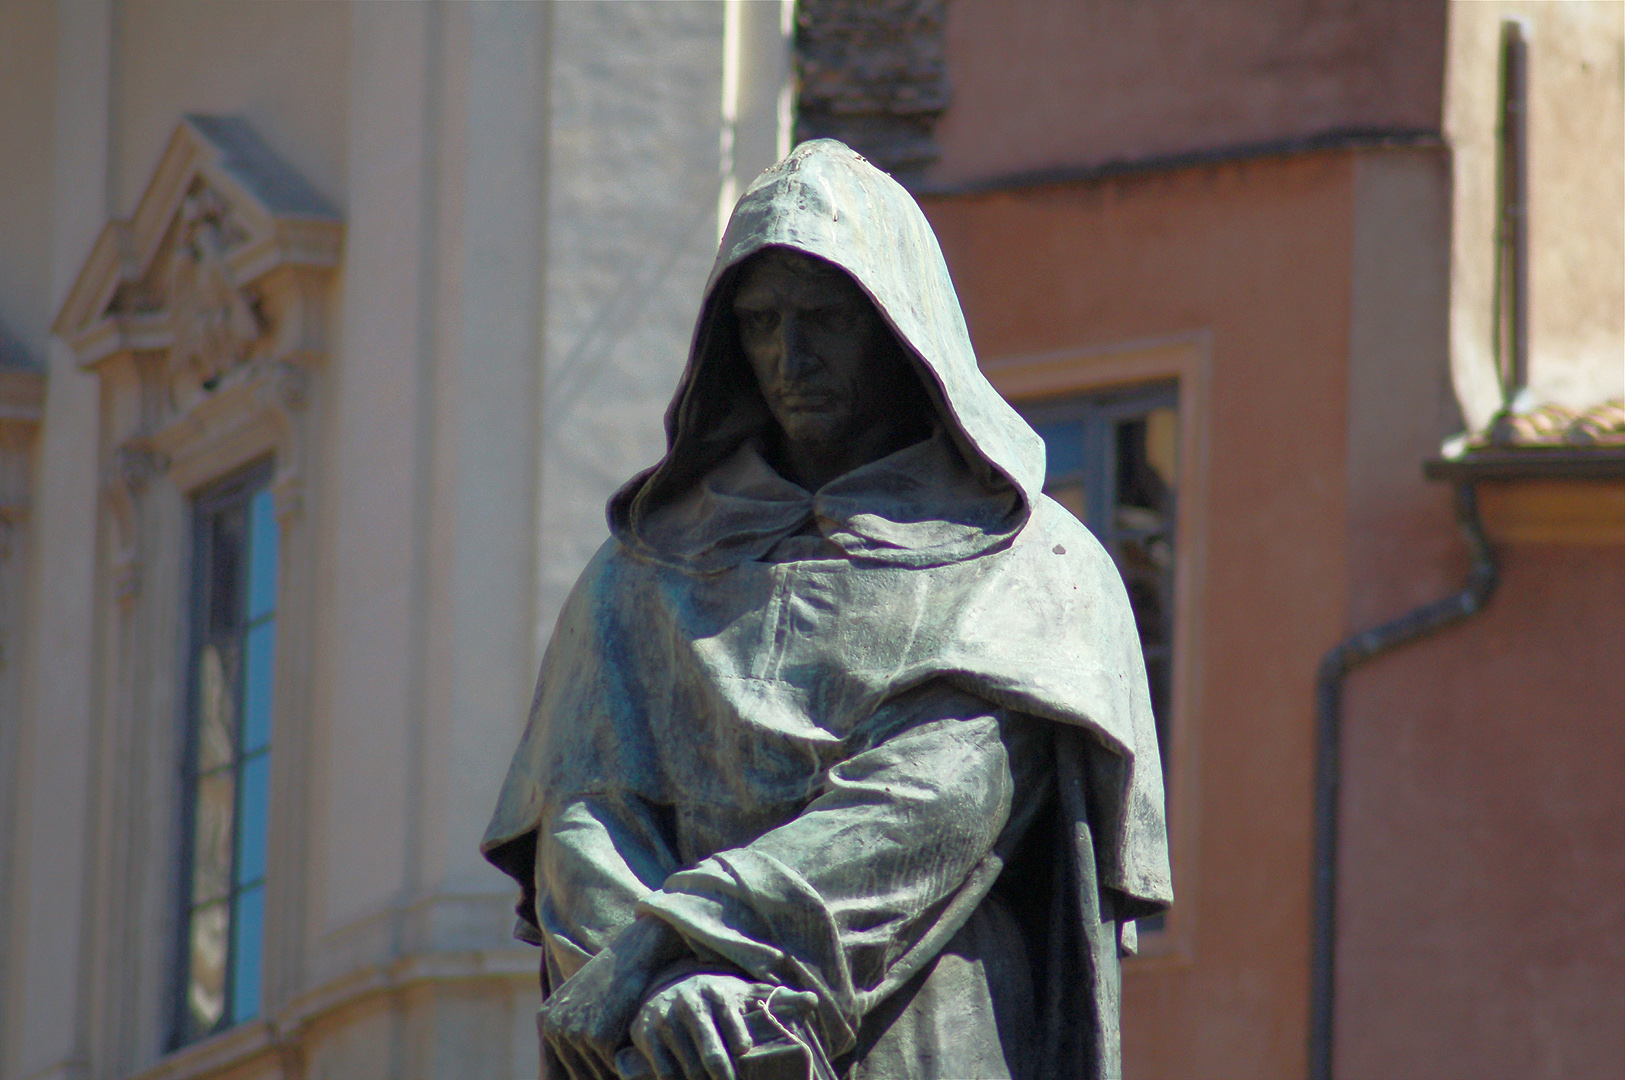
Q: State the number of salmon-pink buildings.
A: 1